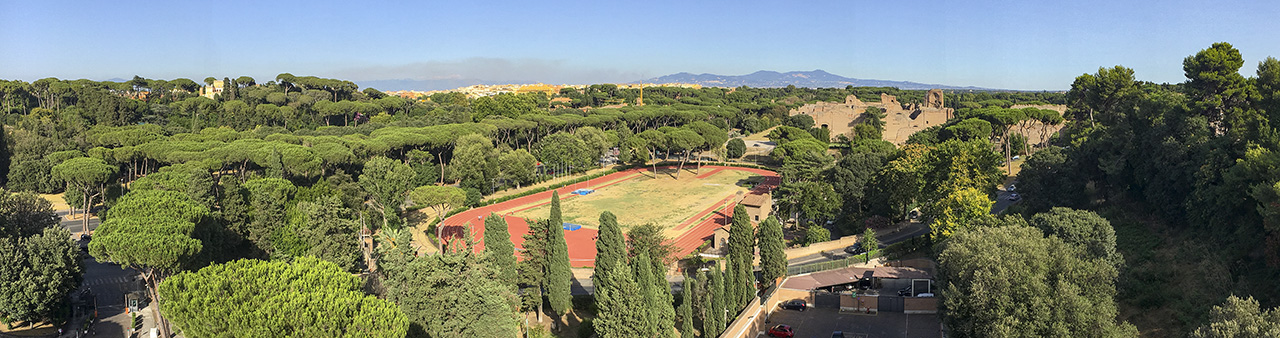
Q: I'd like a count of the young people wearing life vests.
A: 0